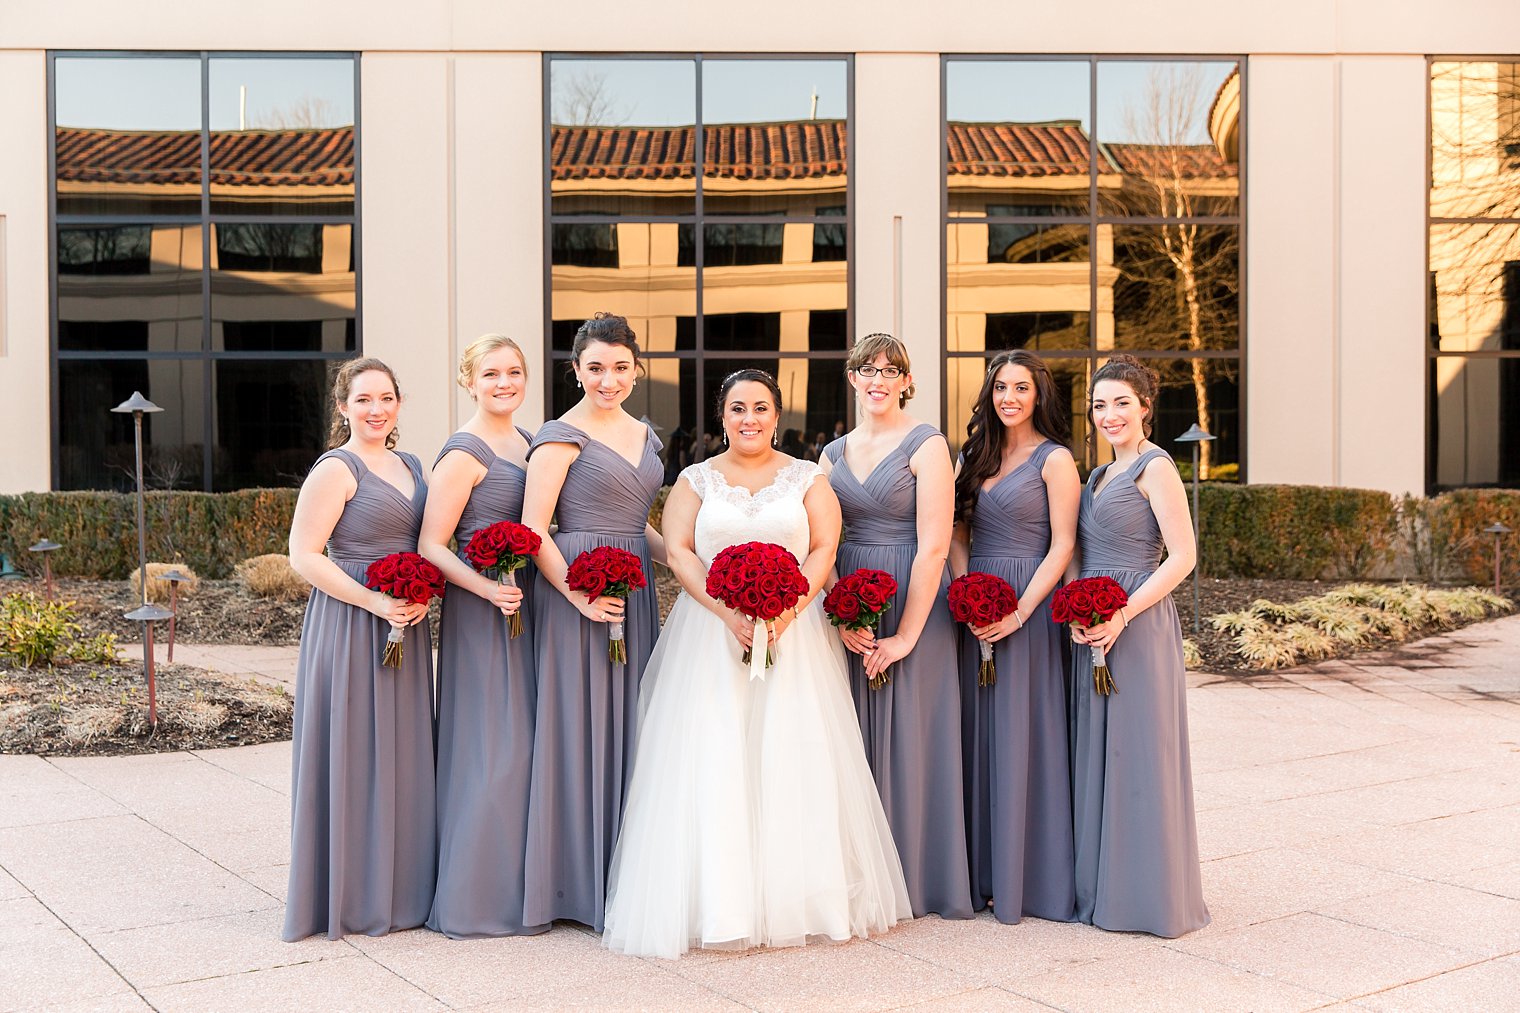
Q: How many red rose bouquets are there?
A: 7